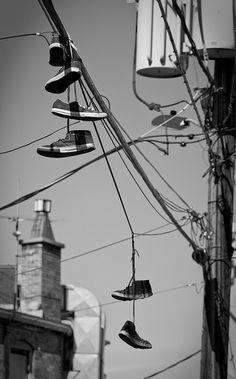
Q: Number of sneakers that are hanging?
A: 6